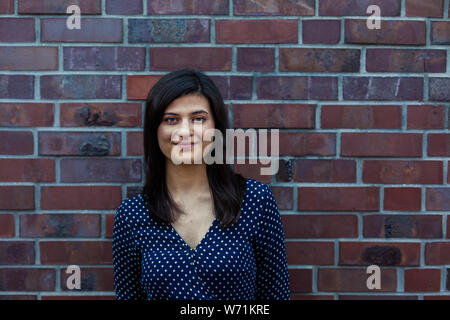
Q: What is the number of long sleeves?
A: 2